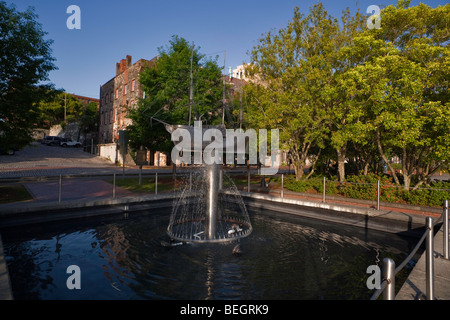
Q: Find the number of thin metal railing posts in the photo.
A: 12